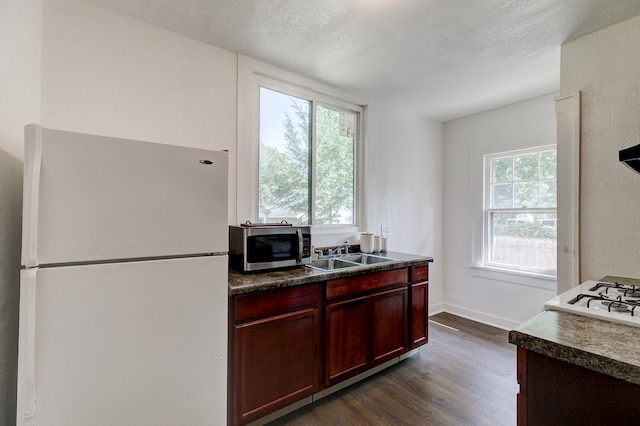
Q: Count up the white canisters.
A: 3